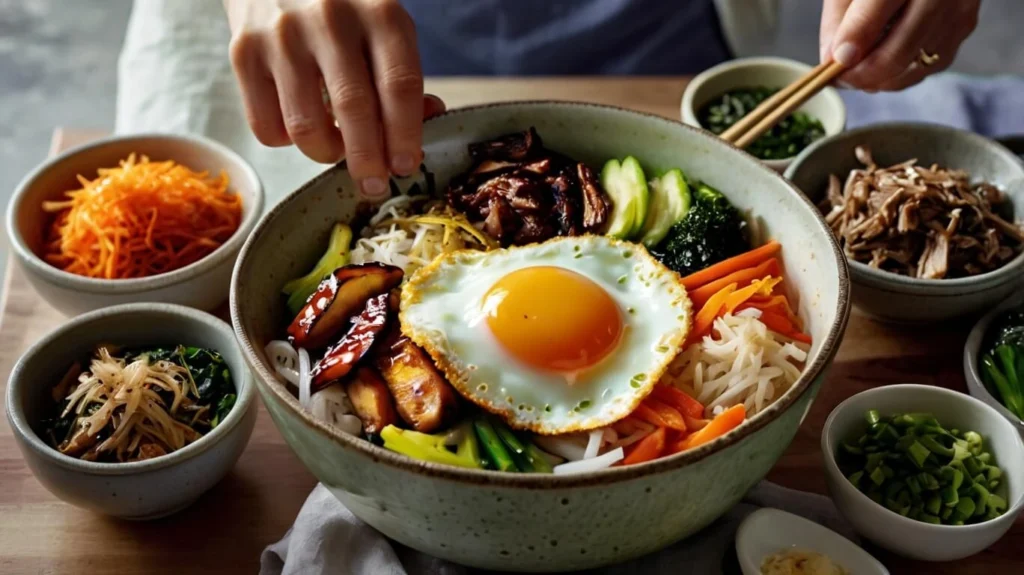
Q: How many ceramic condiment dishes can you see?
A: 7